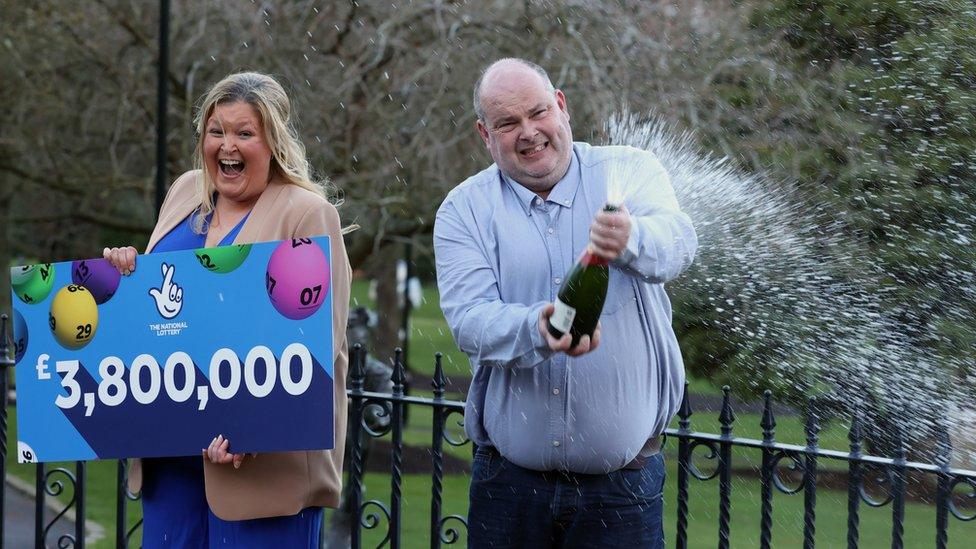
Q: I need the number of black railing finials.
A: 11